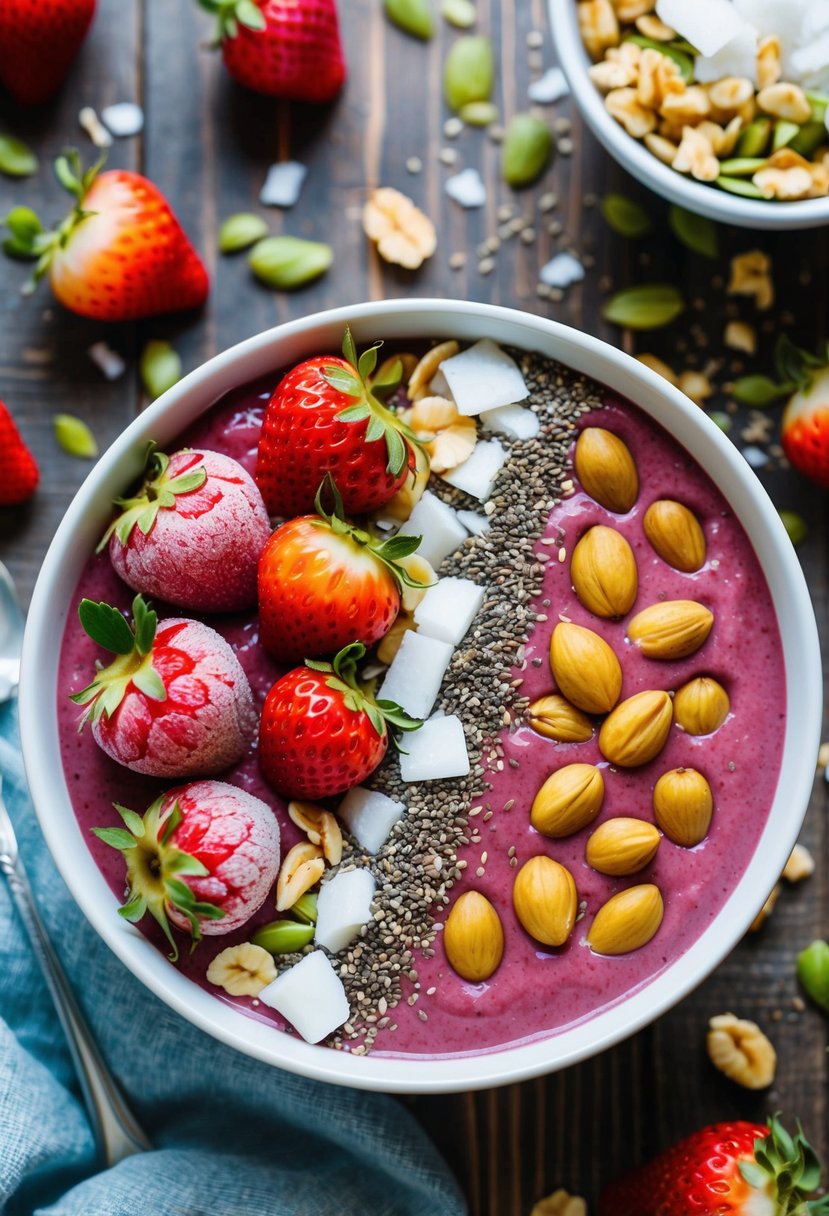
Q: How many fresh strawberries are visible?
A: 9